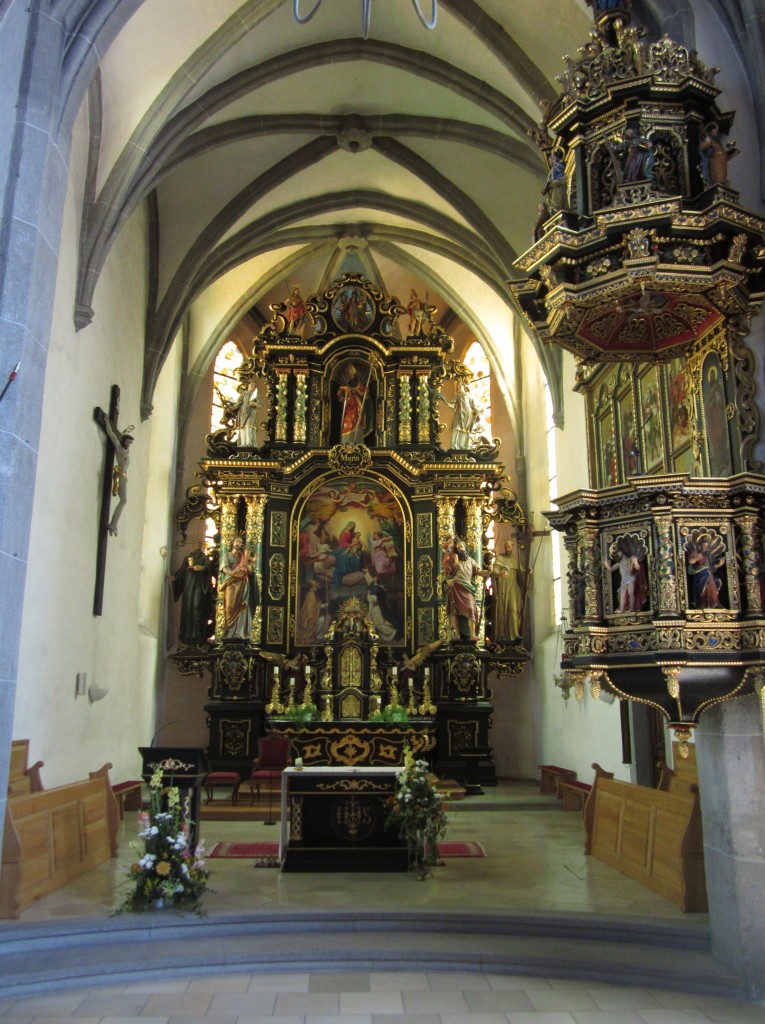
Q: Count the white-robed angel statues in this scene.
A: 2